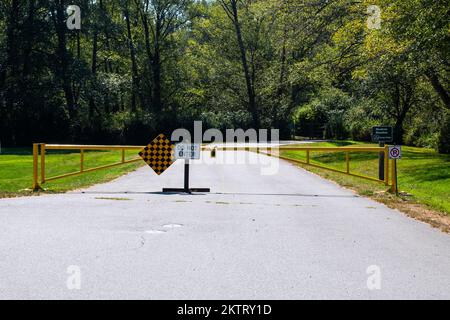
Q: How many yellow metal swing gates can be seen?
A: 2